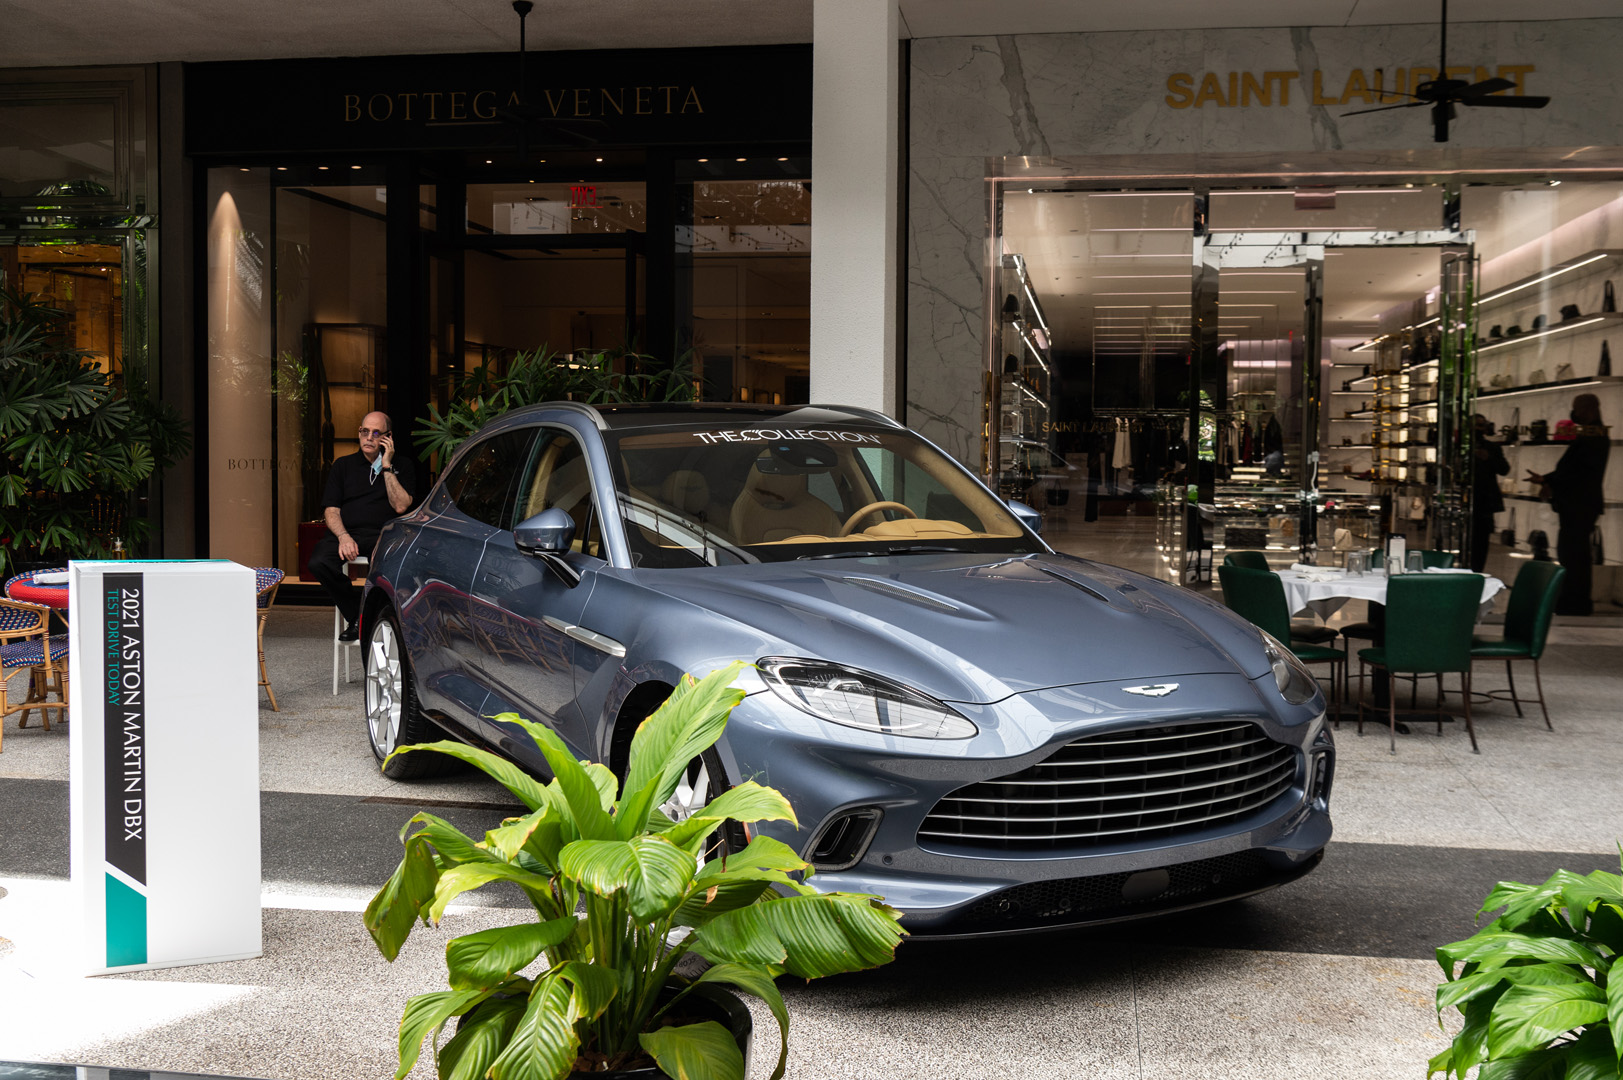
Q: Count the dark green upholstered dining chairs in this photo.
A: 5